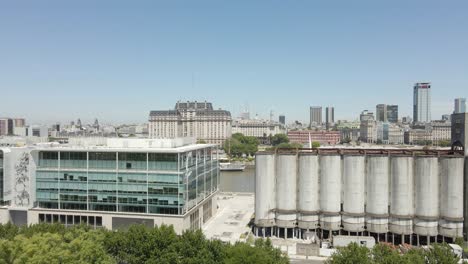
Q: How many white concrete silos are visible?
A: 9